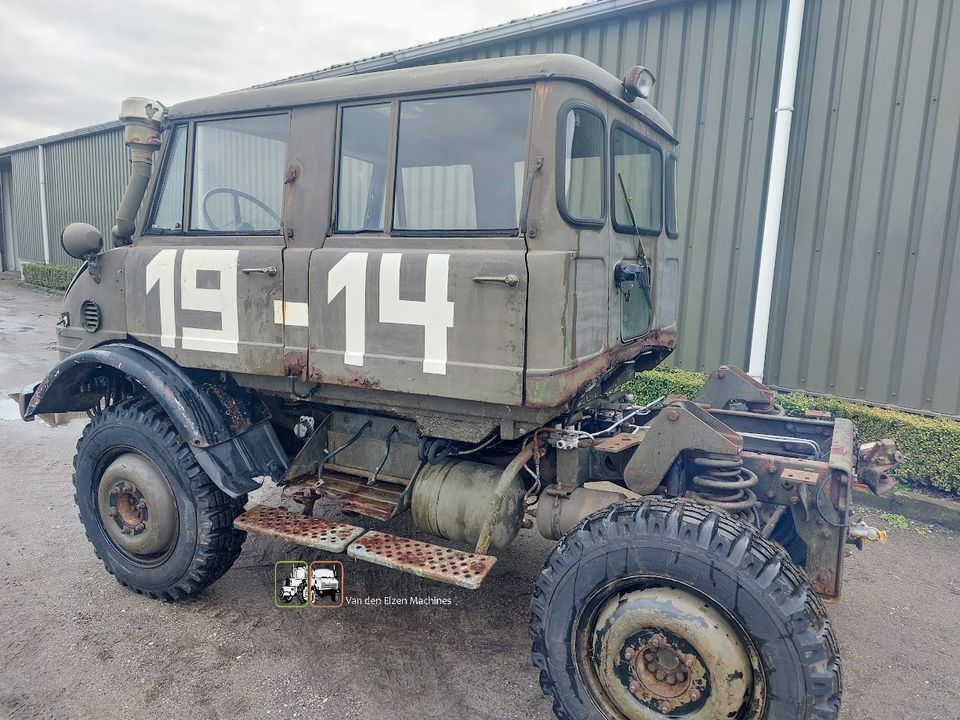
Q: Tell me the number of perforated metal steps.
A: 2